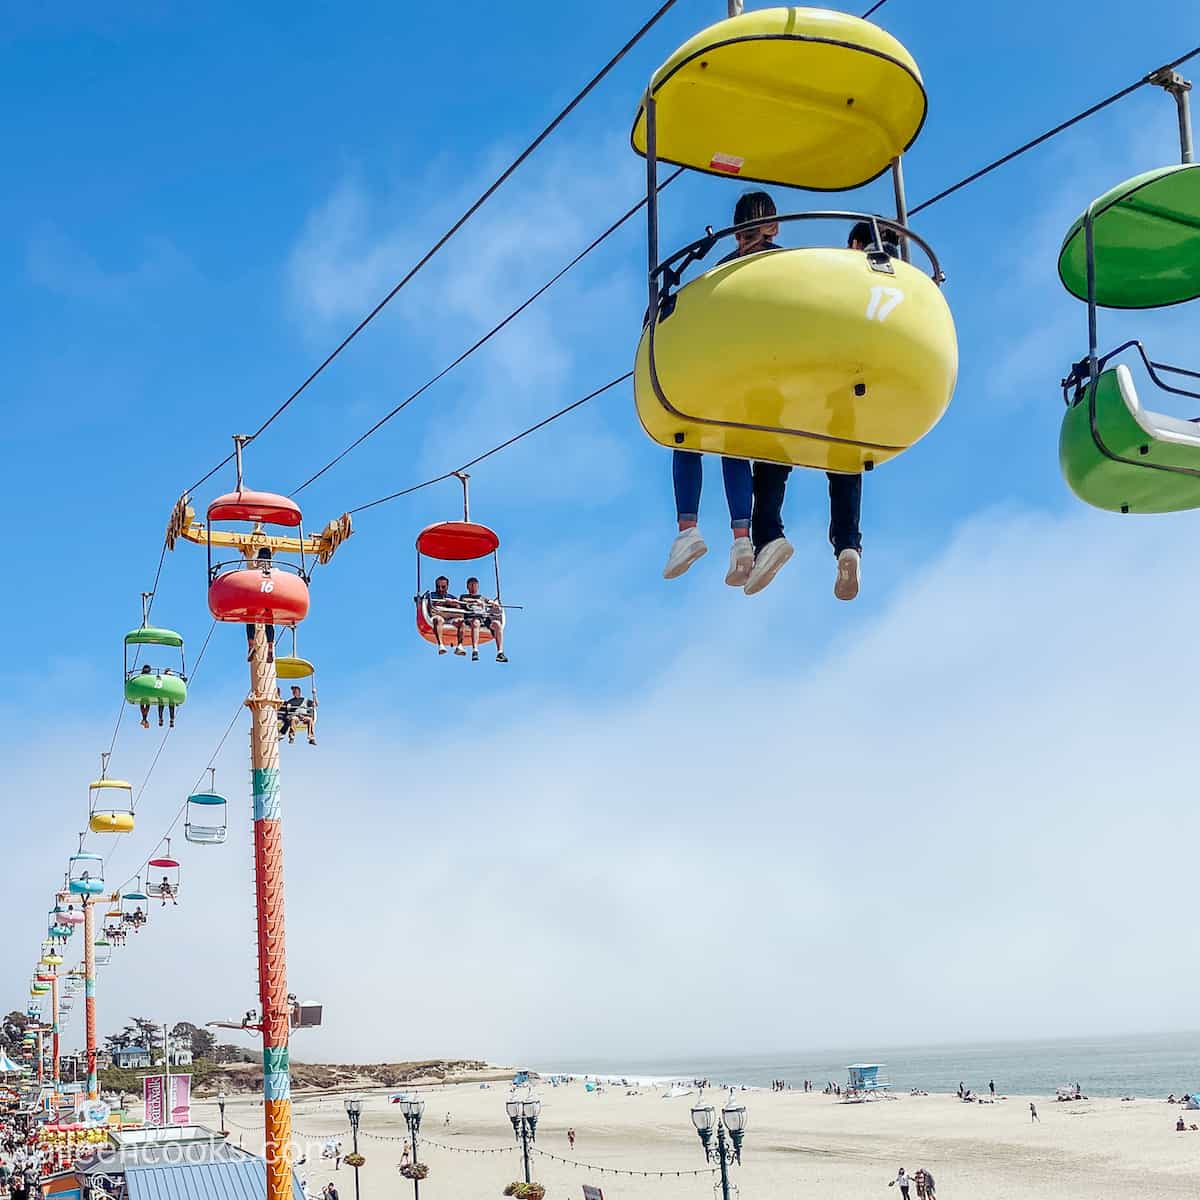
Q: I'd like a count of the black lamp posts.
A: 5